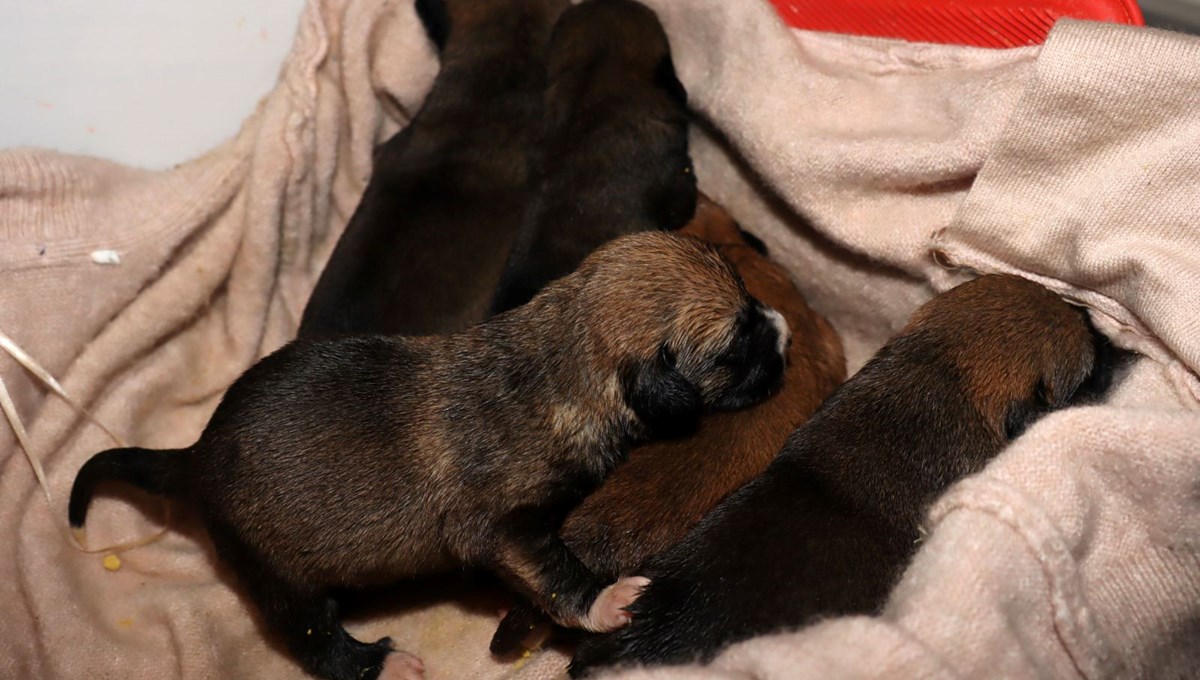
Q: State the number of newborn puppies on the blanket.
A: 5